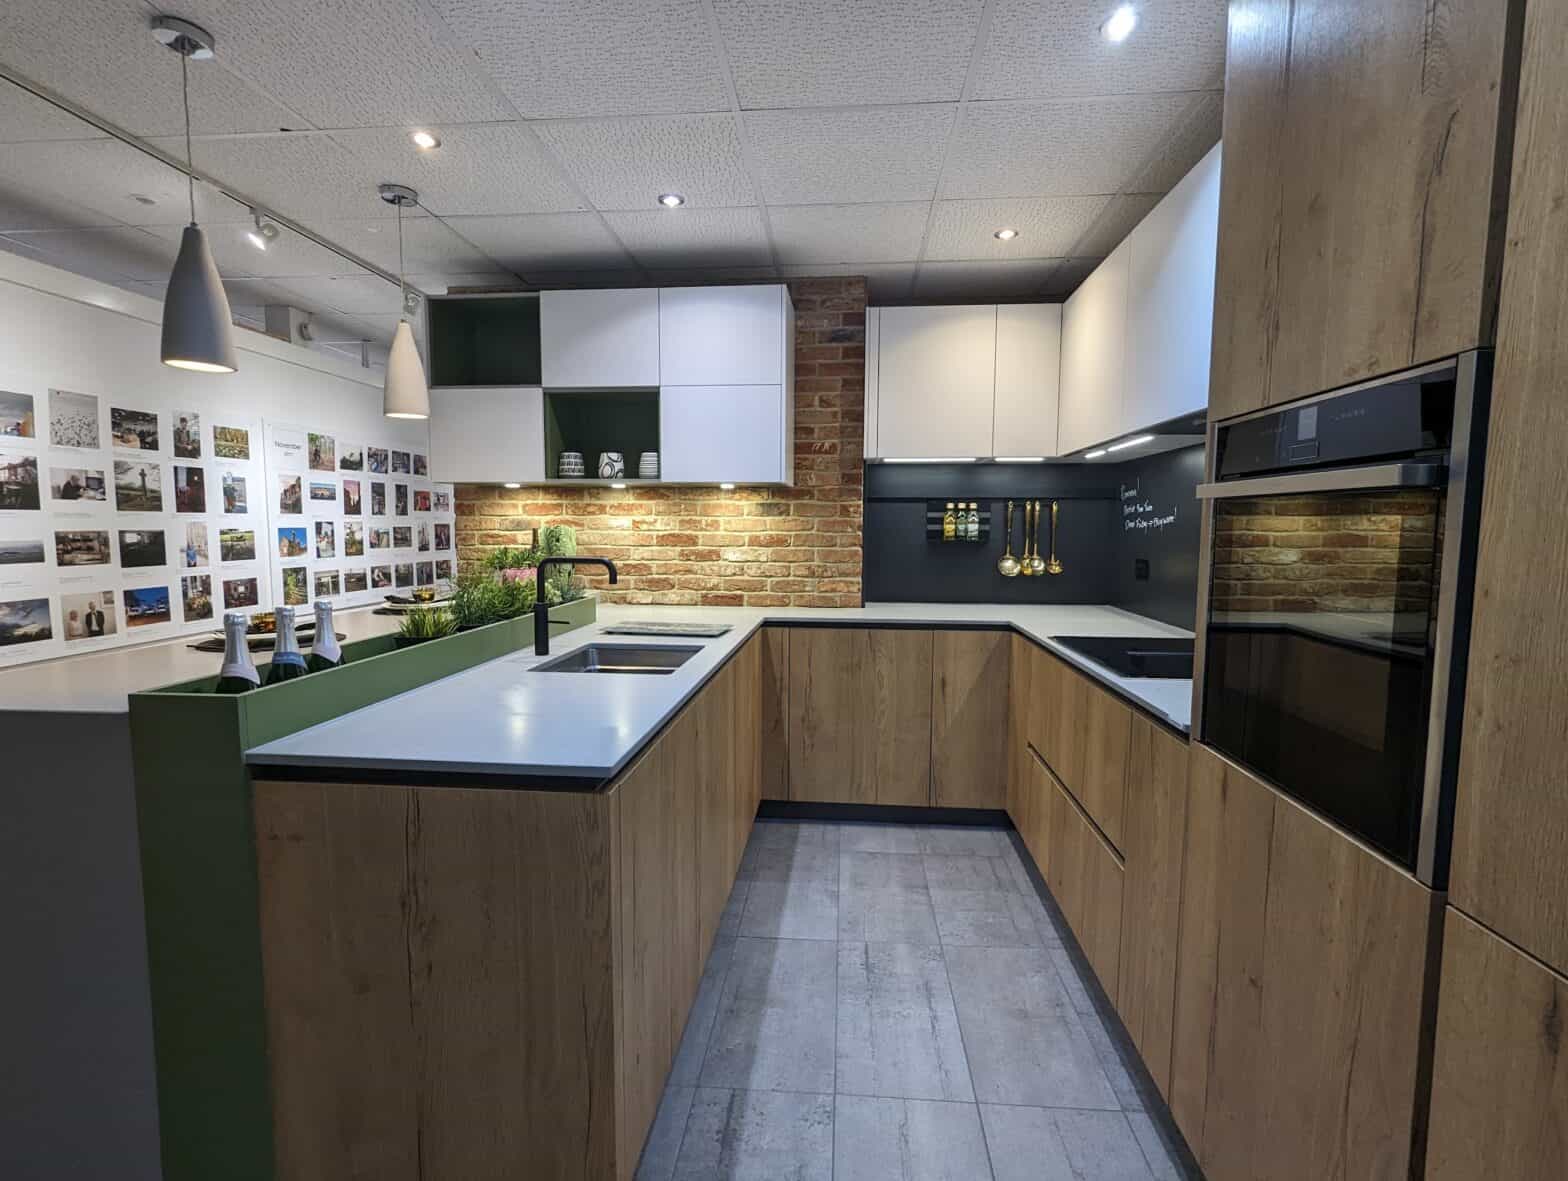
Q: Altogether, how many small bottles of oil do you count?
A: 3